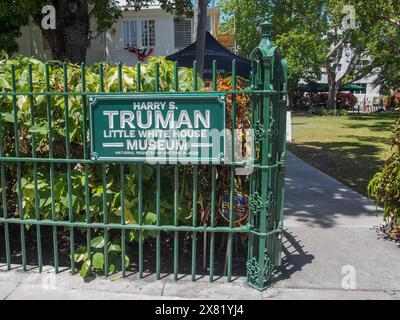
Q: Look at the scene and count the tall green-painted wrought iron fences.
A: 1